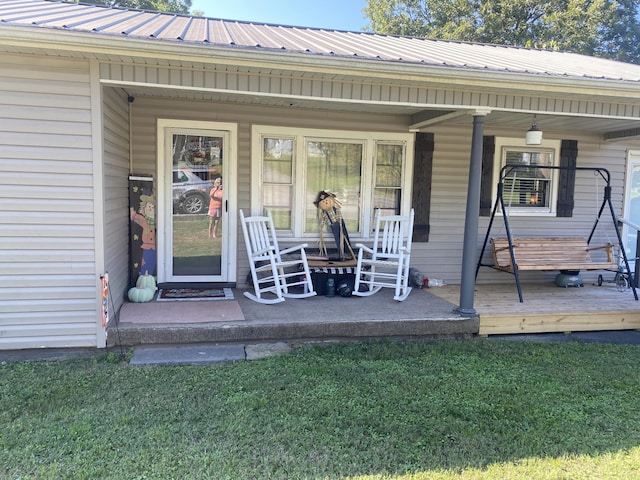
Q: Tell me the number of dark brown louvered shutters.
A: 3